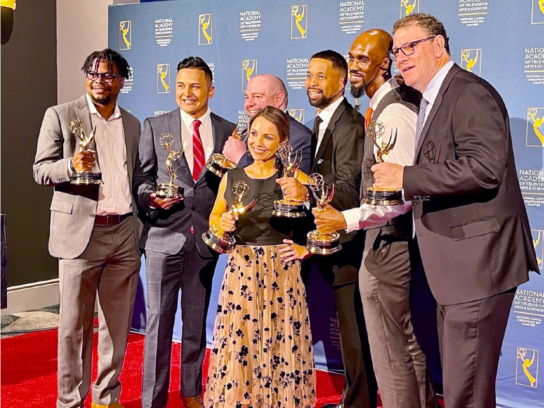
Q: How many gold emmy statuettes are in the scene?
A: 7